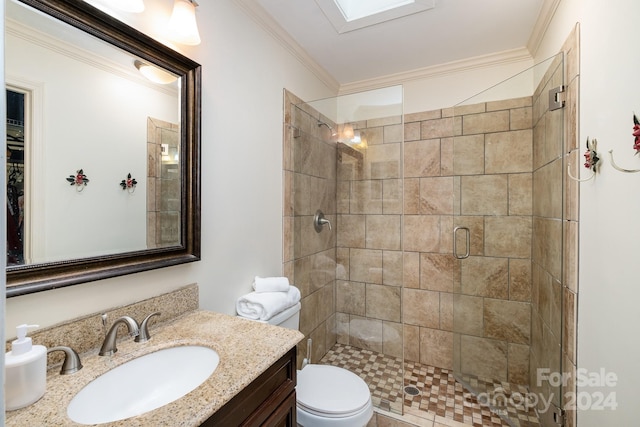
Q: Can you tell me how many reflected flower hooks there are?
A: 2